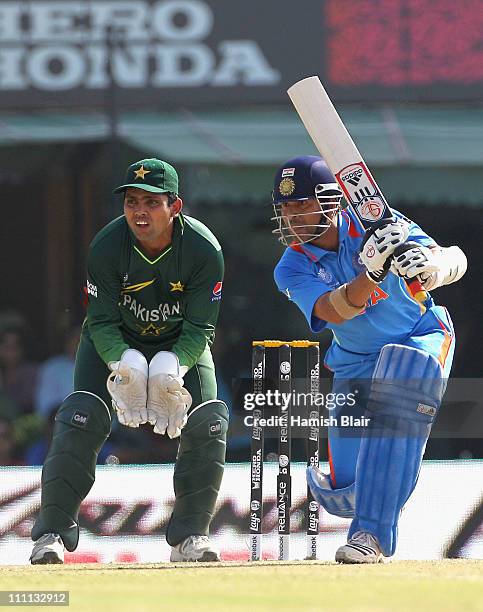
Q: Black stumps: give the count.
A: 3